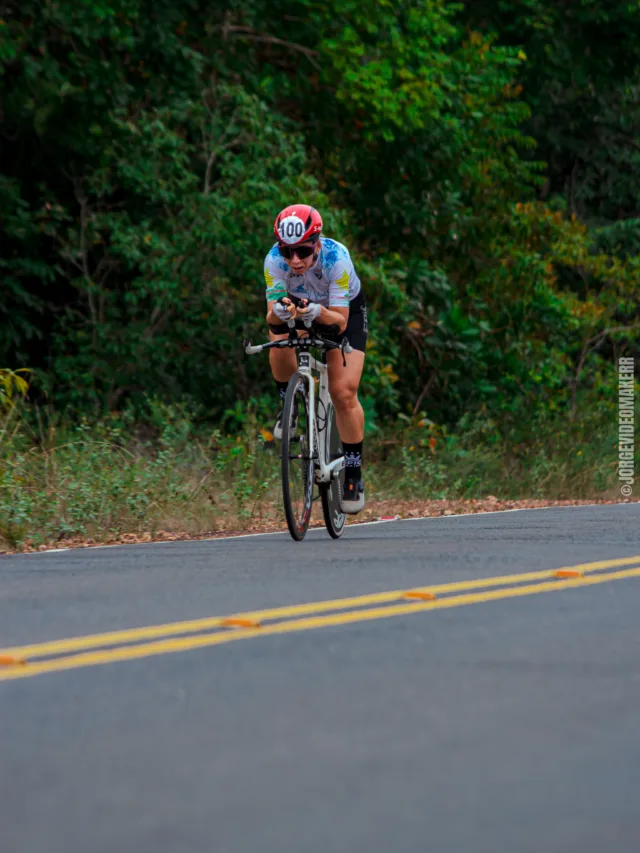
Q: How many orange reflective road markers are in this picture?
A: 4